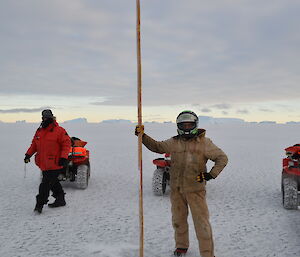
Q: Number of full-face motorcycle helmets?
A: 1